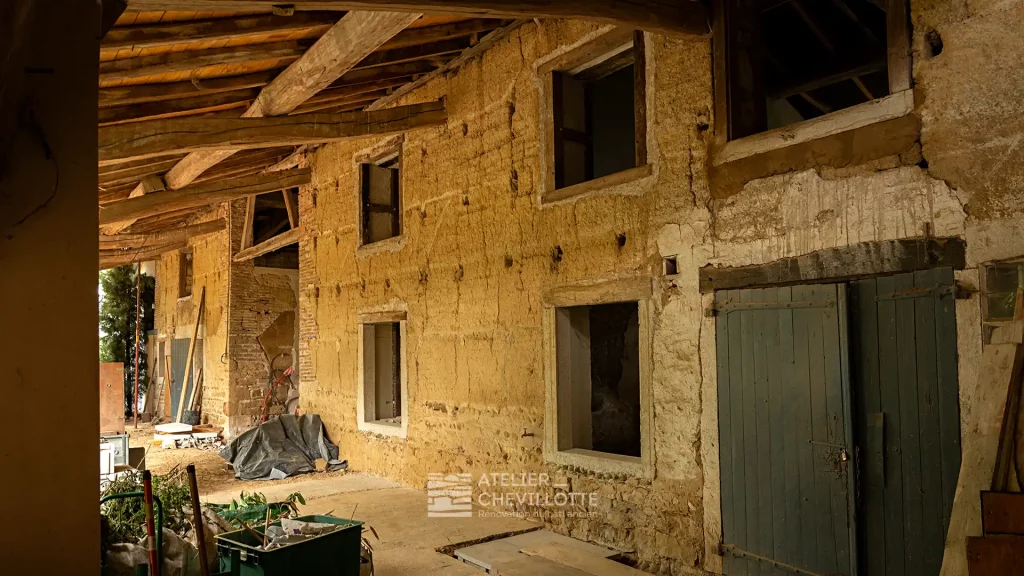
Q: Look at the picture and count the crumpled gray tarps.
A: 1